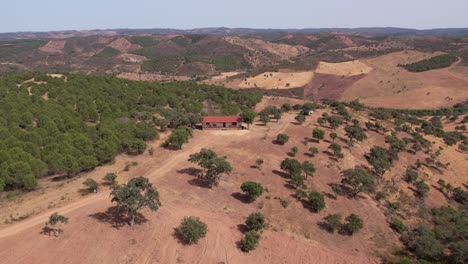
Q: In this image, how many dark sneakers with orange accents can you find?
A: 0